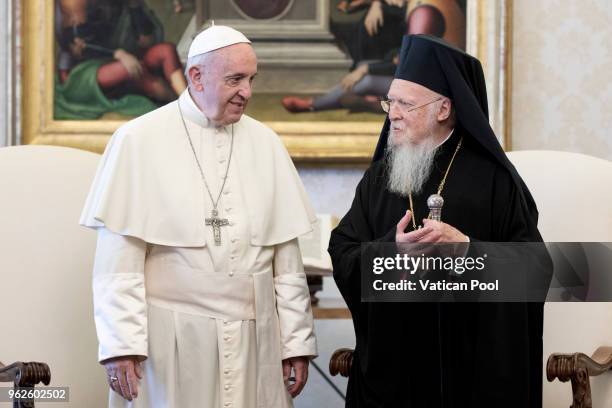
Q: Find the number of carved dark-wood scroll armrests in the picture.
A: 3